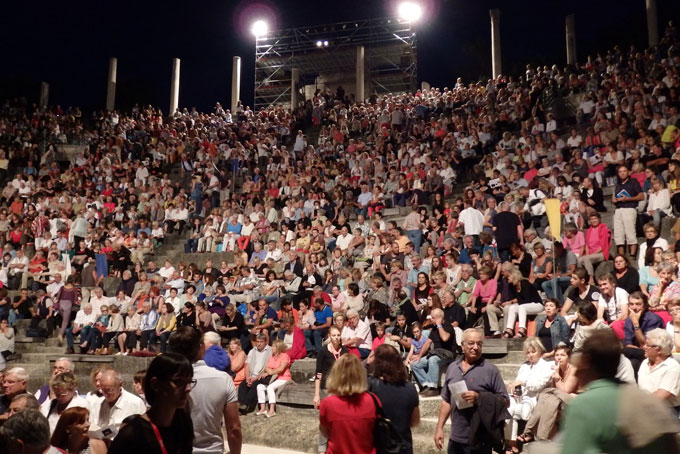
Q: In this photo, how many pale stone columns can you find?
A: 9